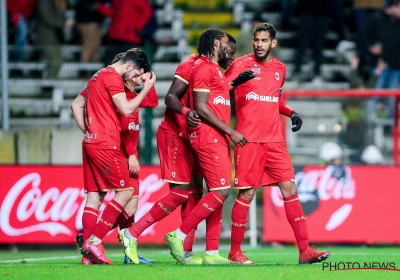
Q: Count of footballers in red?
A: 5